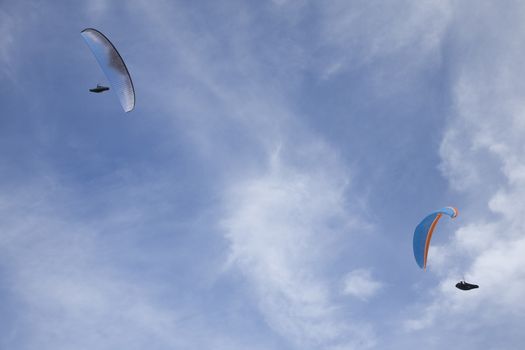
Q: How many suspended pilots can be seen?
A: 2